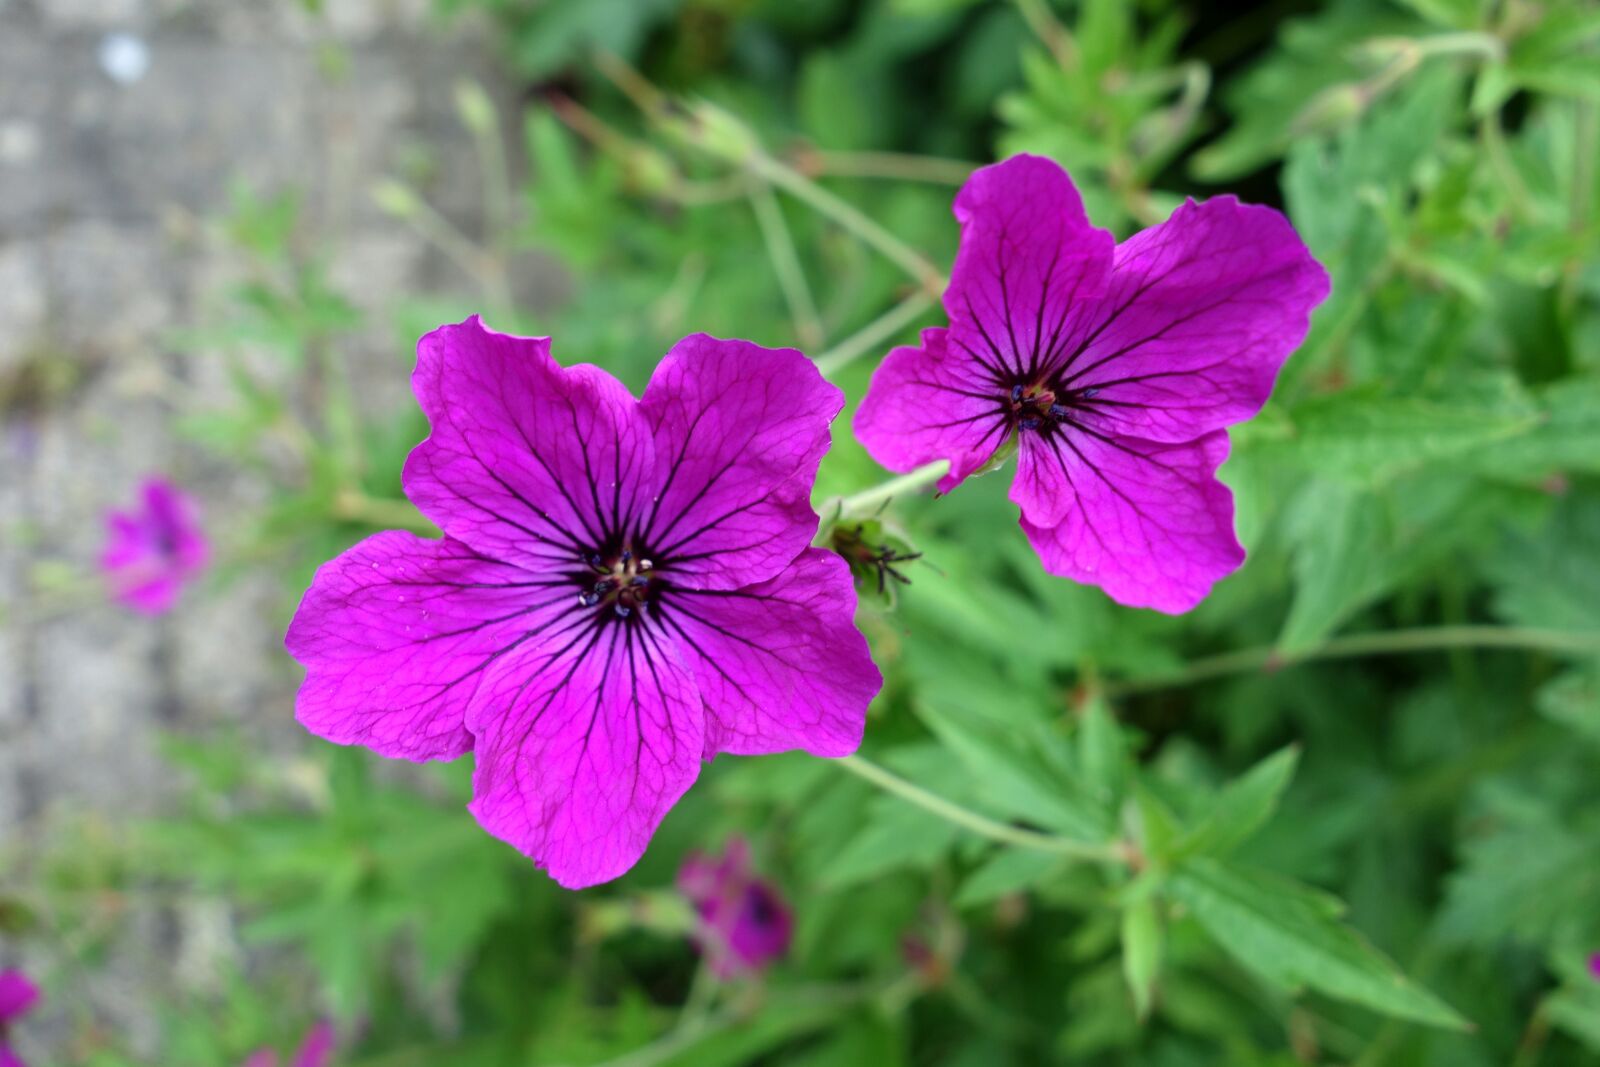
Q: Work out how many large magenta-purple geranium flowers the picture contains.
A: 2